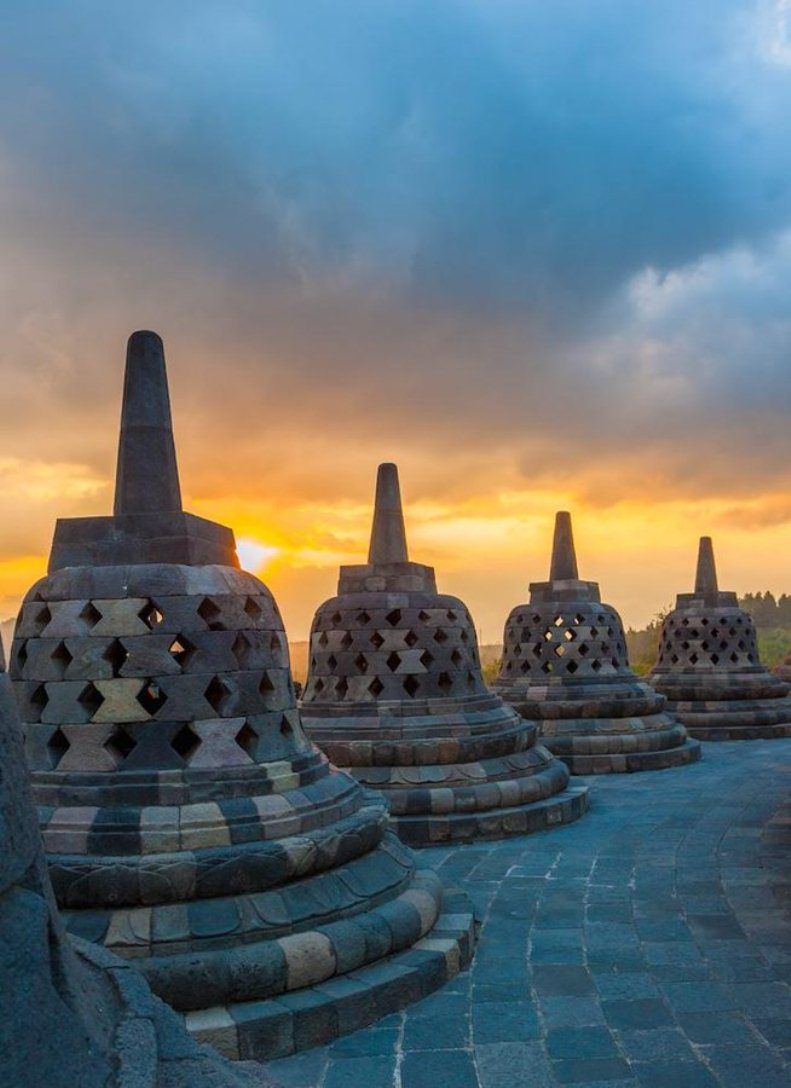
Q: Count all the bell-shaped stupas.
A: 4